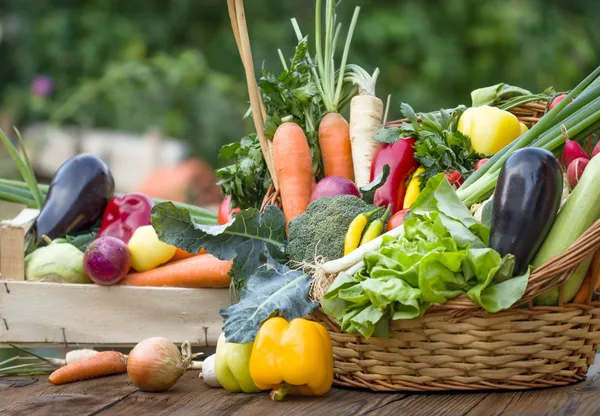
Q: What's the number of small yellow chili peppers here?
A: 2